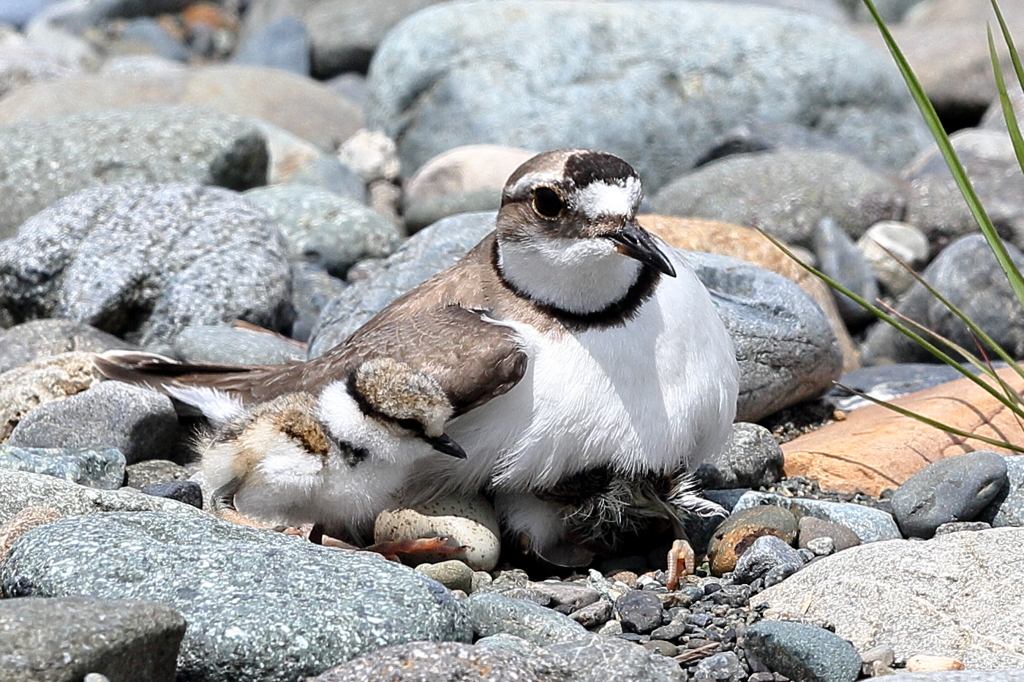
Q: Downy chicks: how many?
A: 2